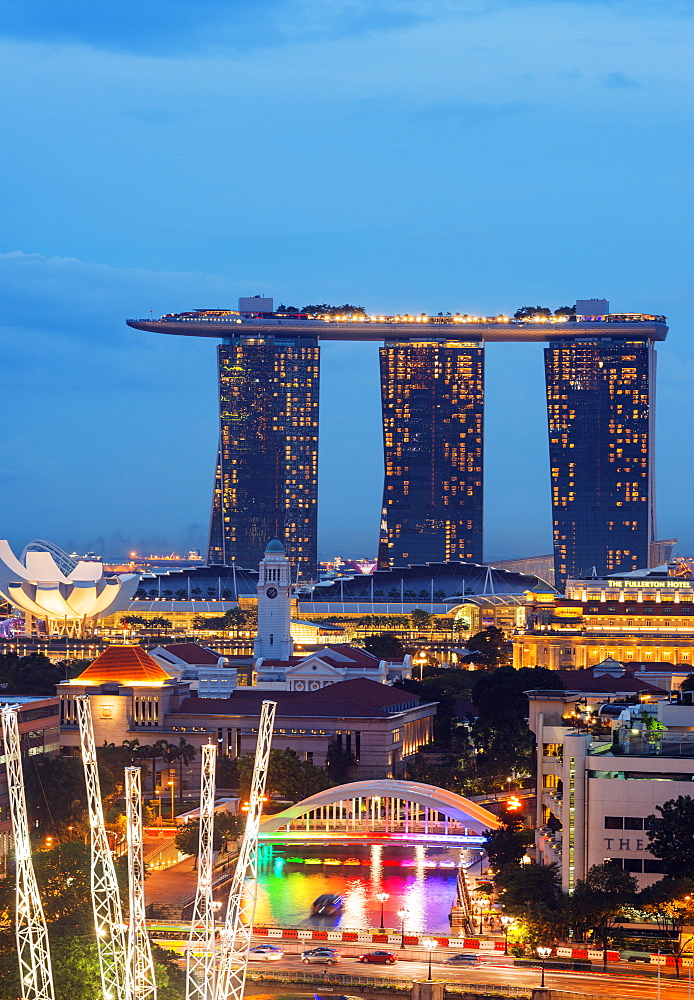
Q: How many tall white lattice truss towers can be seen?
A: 5